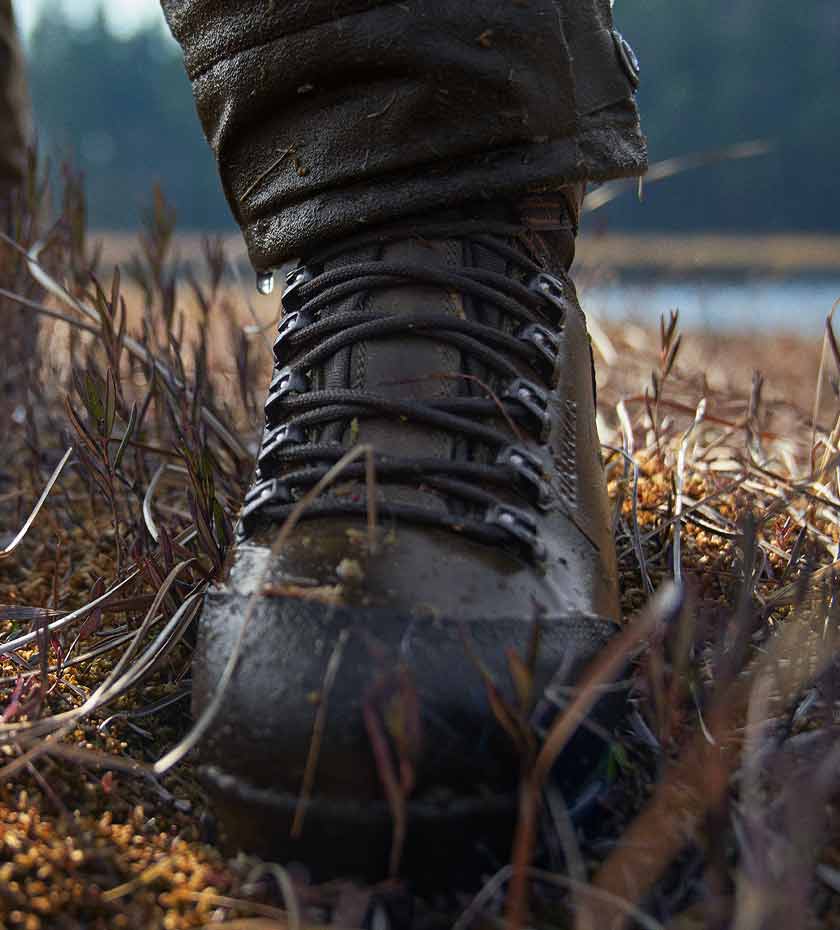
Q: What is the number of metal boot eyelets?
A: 10